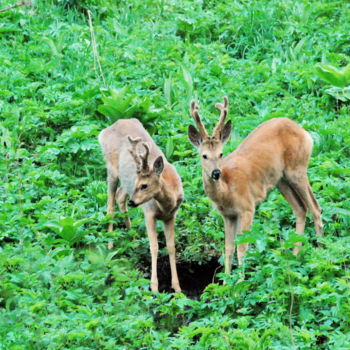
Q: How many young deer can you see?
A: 2